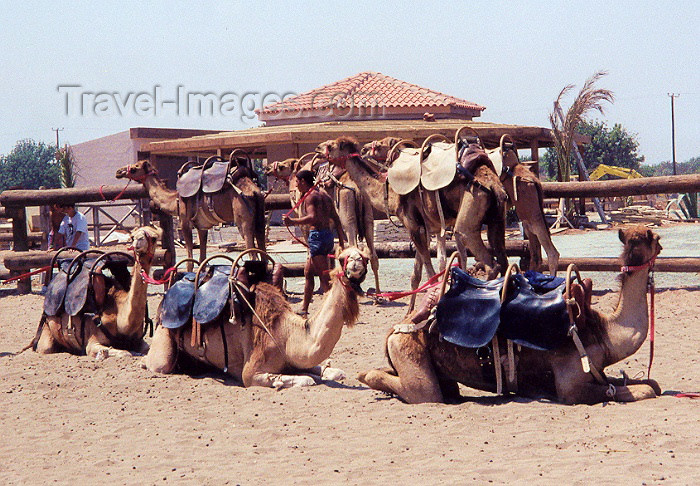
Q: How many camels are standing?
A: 4